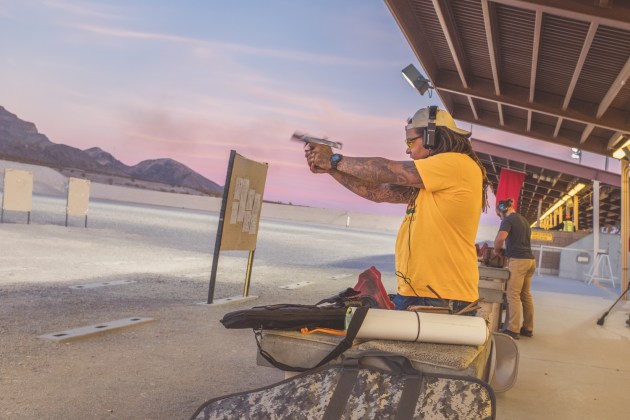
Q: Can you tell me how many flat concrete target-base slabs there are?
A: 5